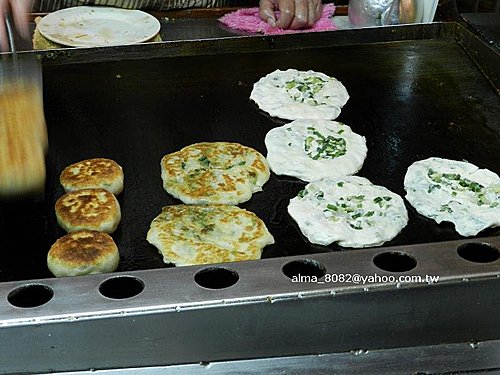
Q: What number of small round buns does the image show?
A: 3